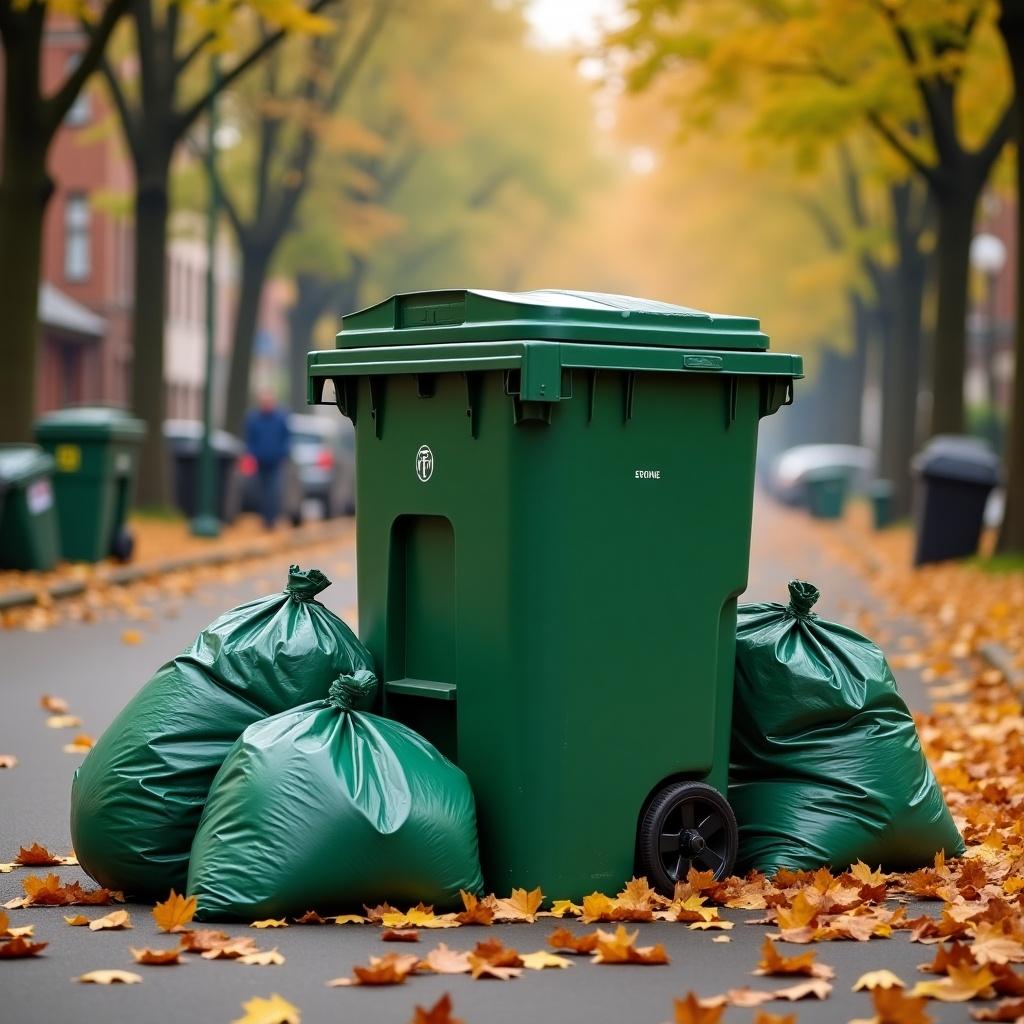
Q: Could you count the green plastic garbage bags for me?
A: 3